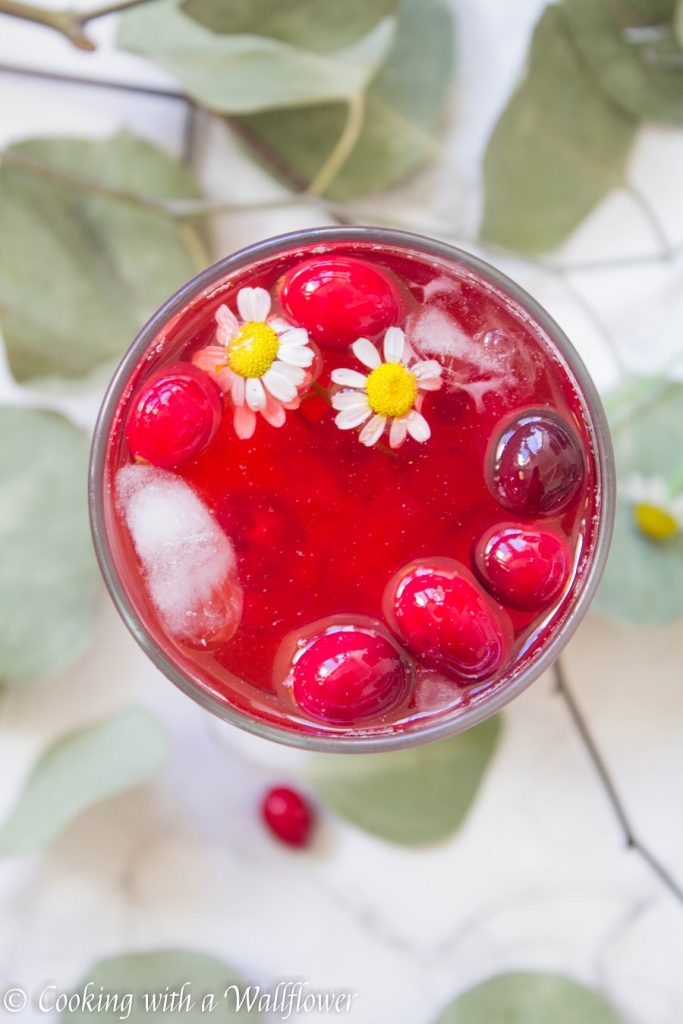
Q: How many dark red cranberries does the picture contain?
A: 1